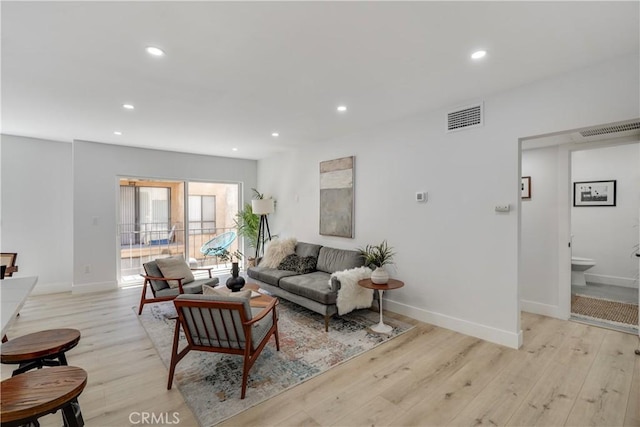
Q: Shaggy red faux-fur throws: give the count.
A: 0